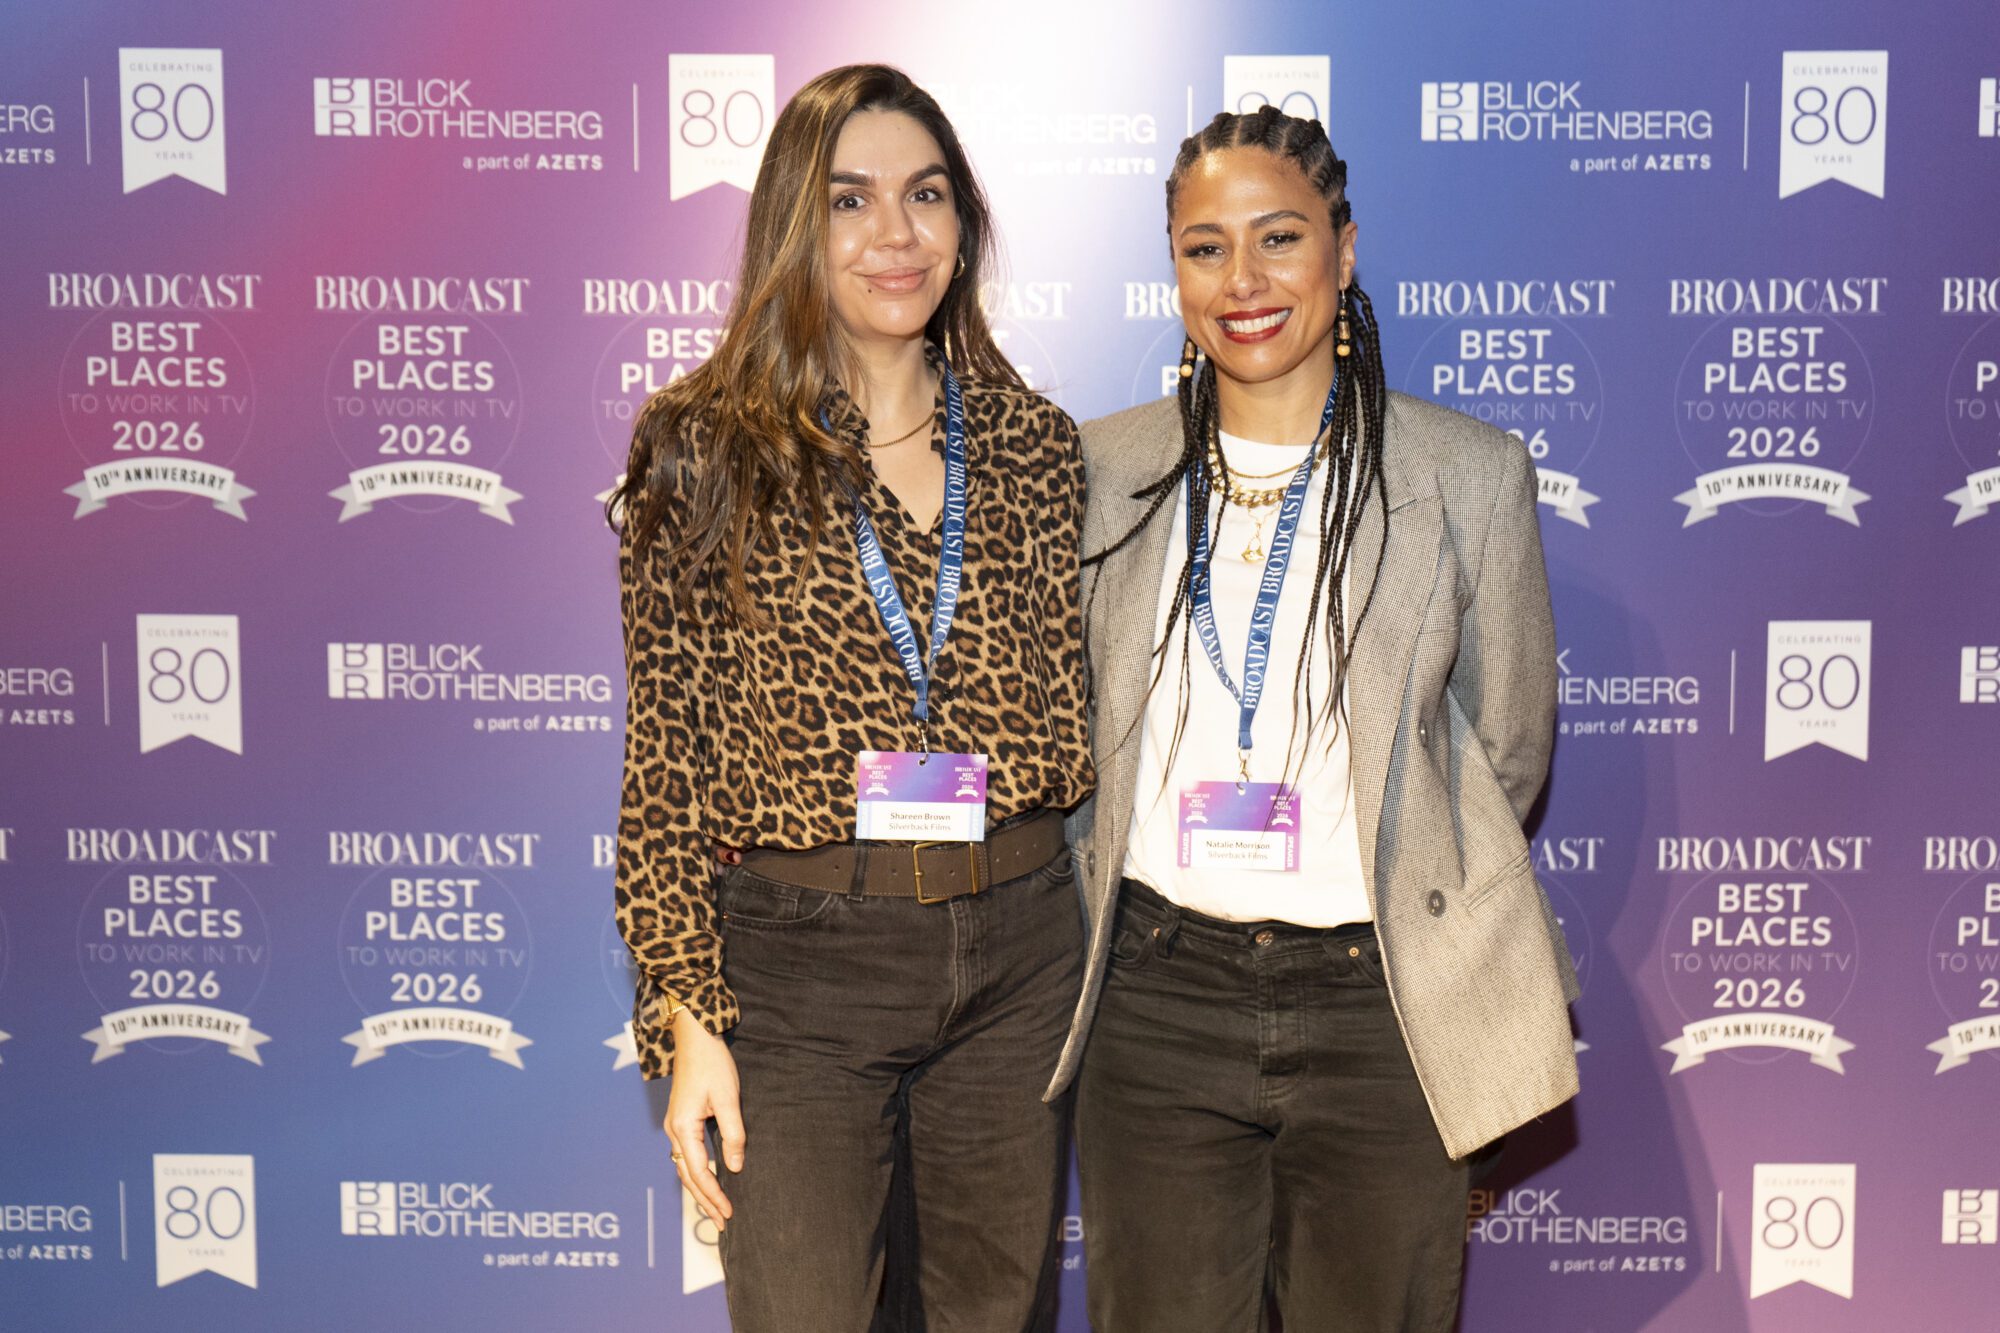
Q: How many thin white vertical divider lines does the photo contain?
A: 9